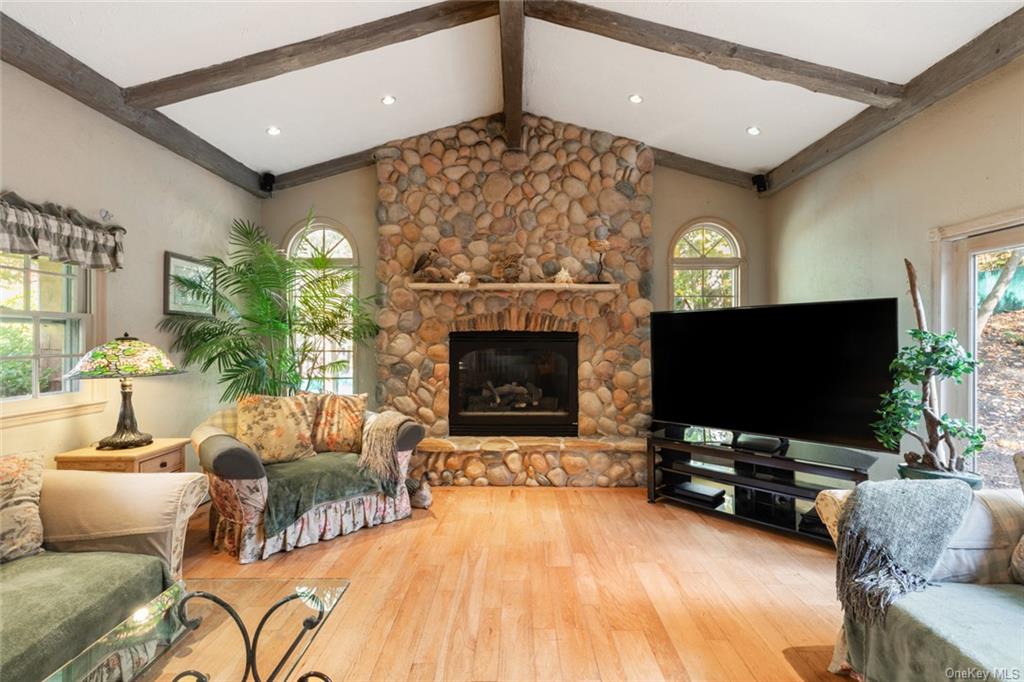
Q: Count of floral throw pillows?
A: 3